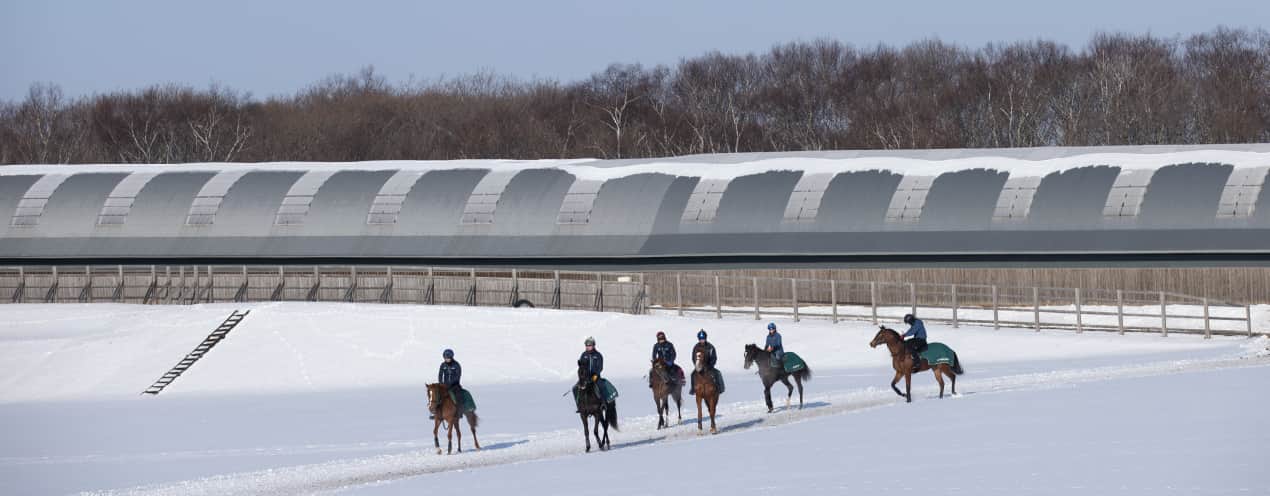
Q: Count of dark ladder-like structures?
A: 1